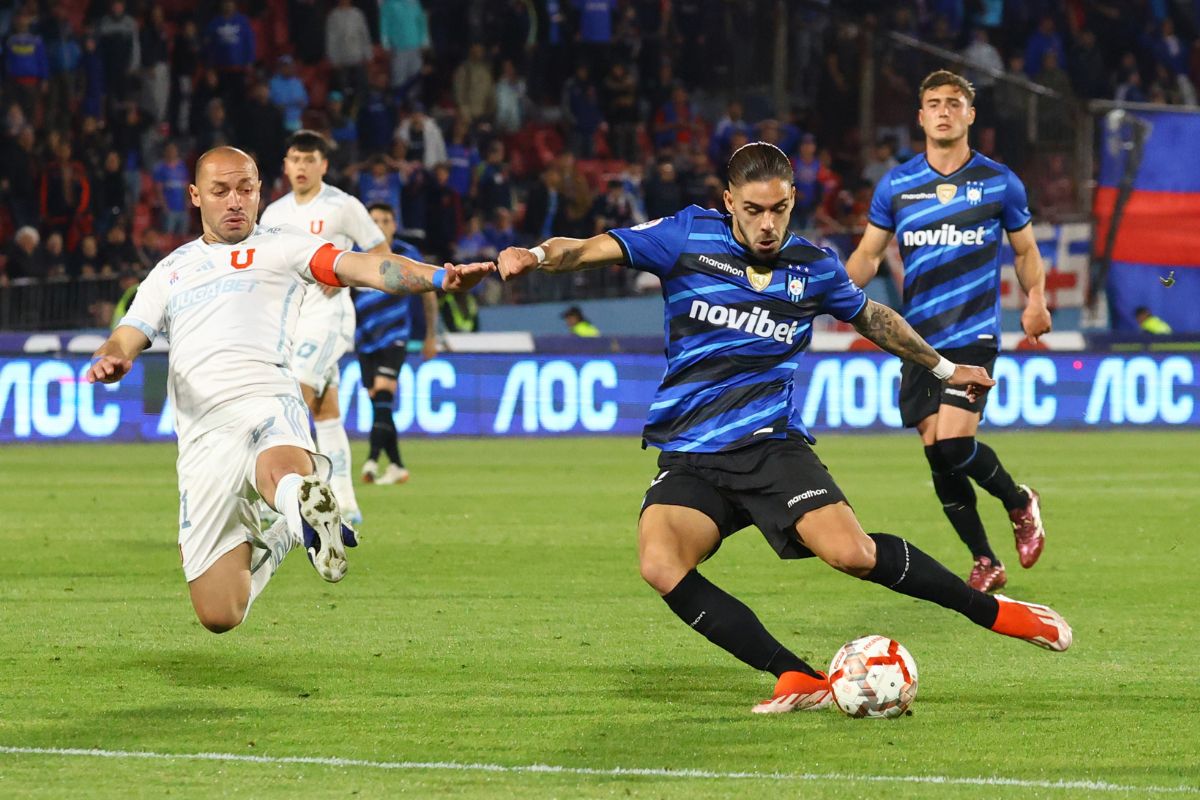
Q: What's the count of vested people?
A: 4